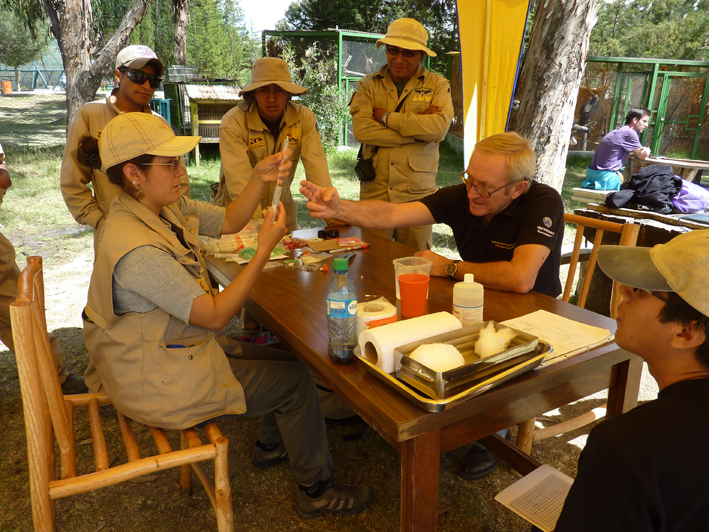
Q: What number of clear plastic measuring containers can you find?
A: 1